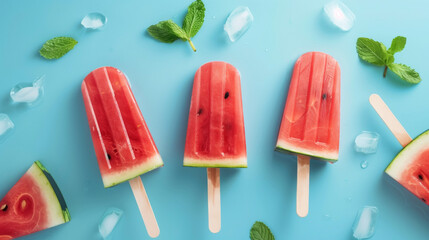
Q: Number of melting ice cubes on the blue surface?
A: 8